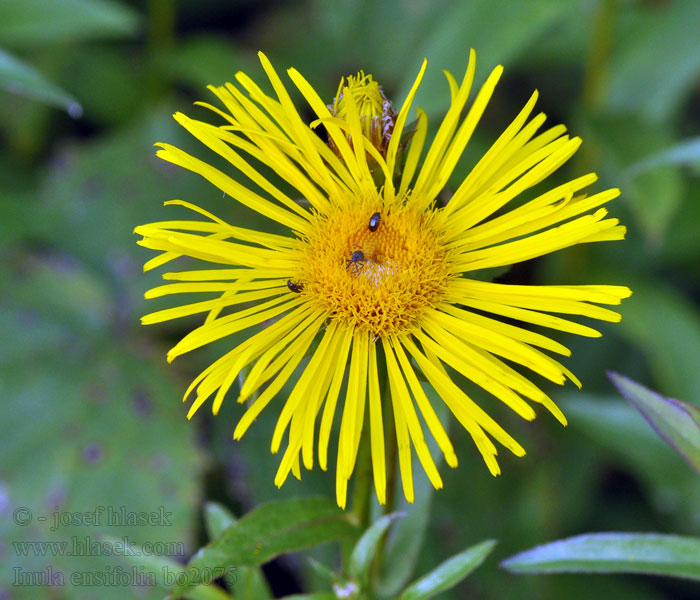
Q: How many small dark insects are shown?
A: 3